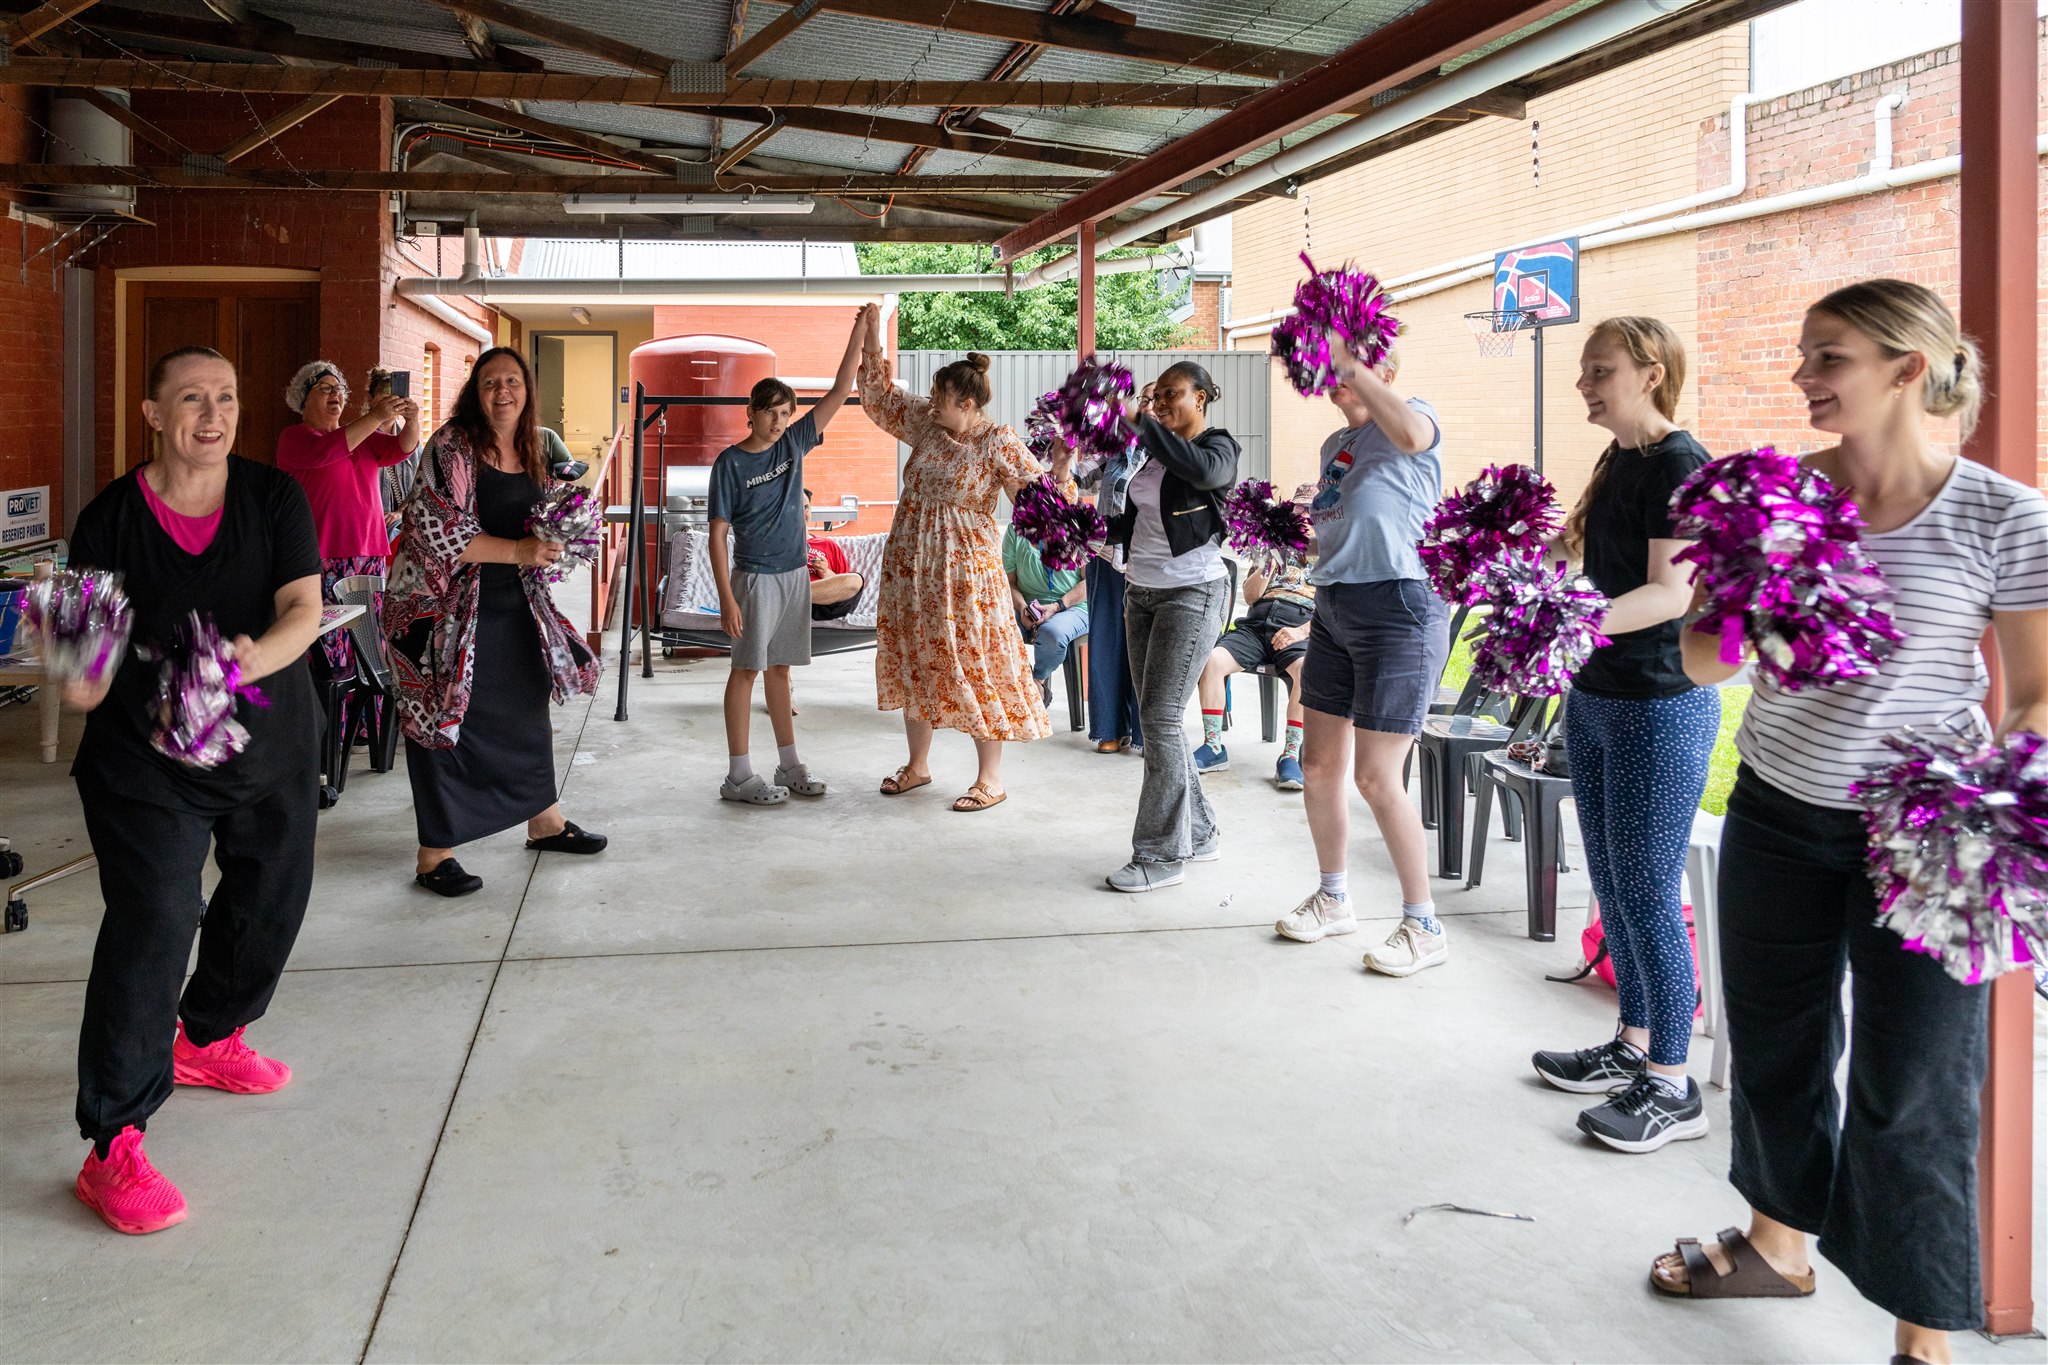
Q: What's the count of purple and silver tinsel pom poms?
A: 12